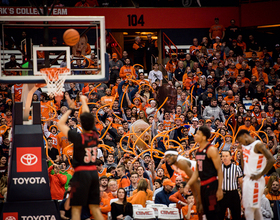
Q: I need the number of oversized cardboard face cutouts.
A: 3